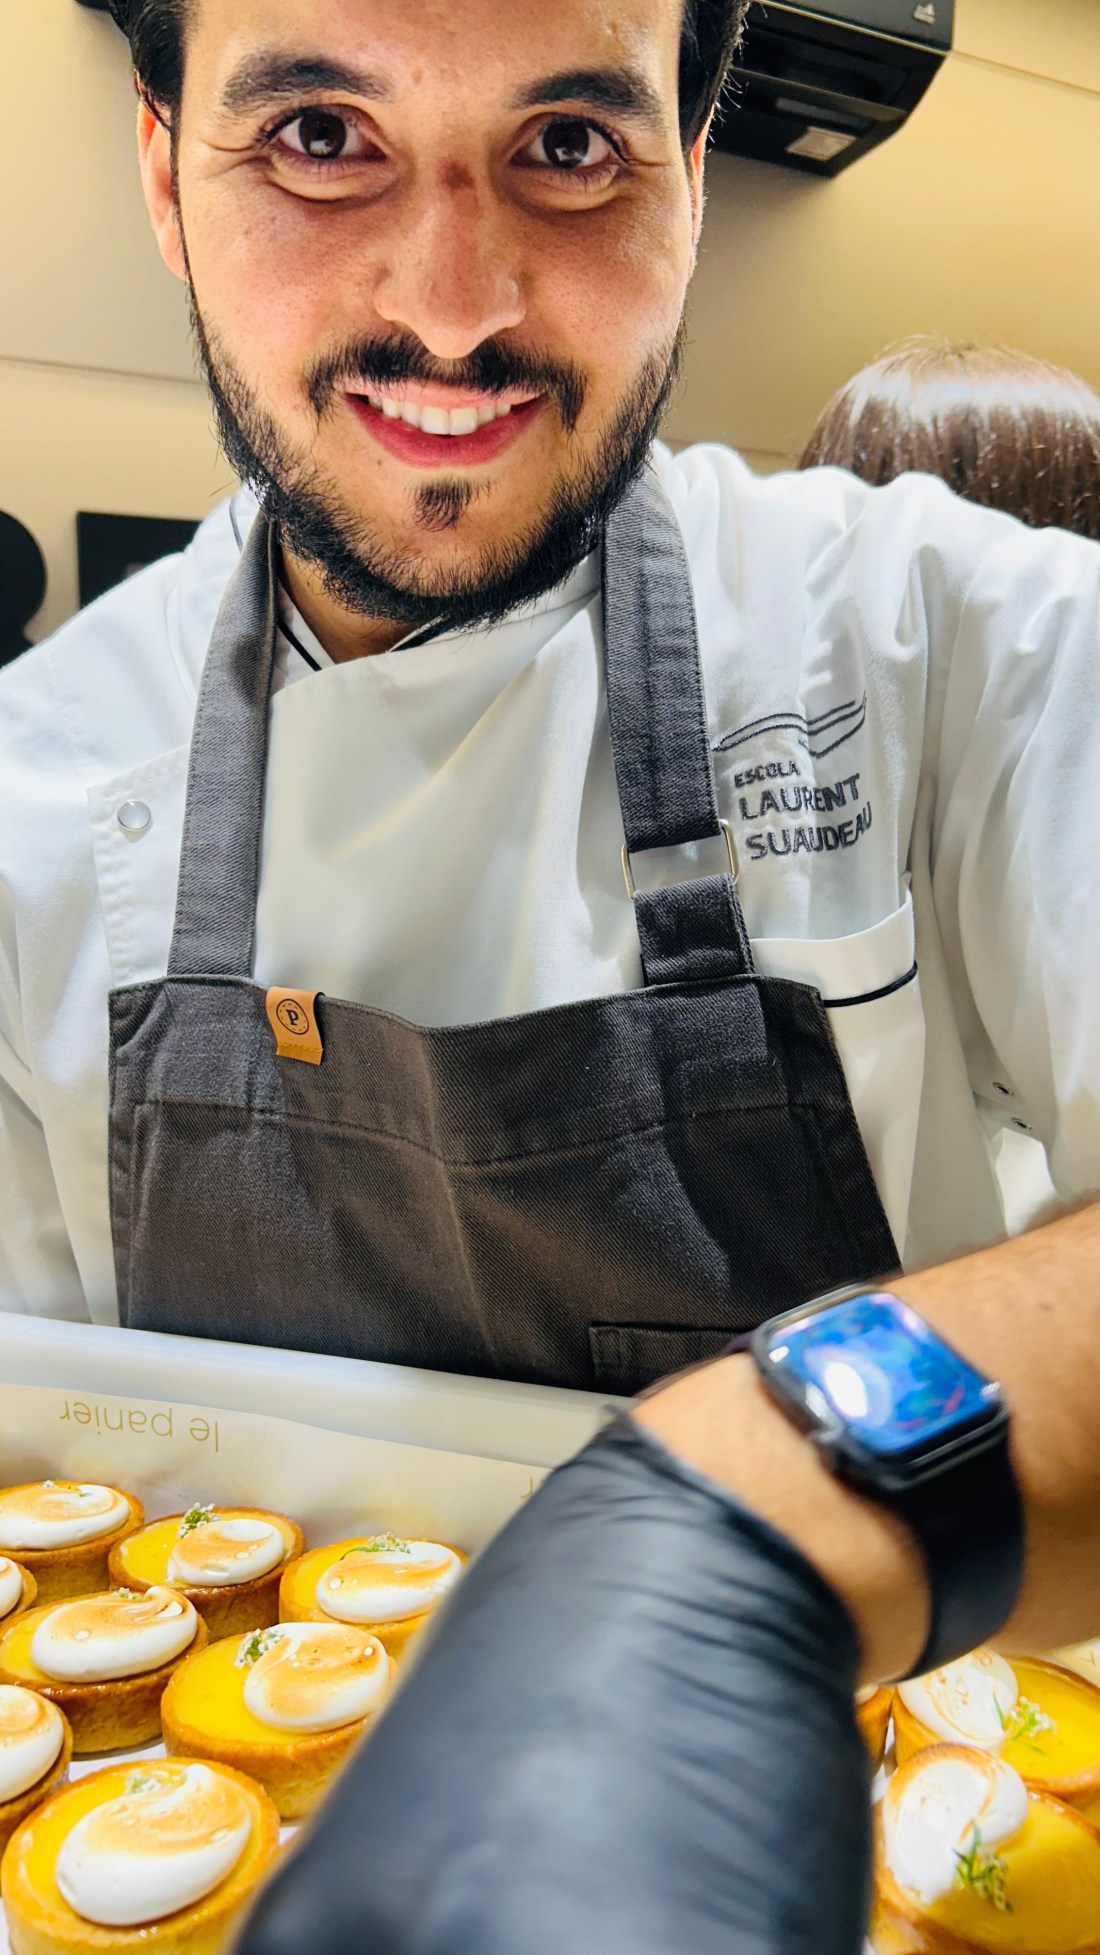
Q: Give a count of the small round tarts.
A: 11